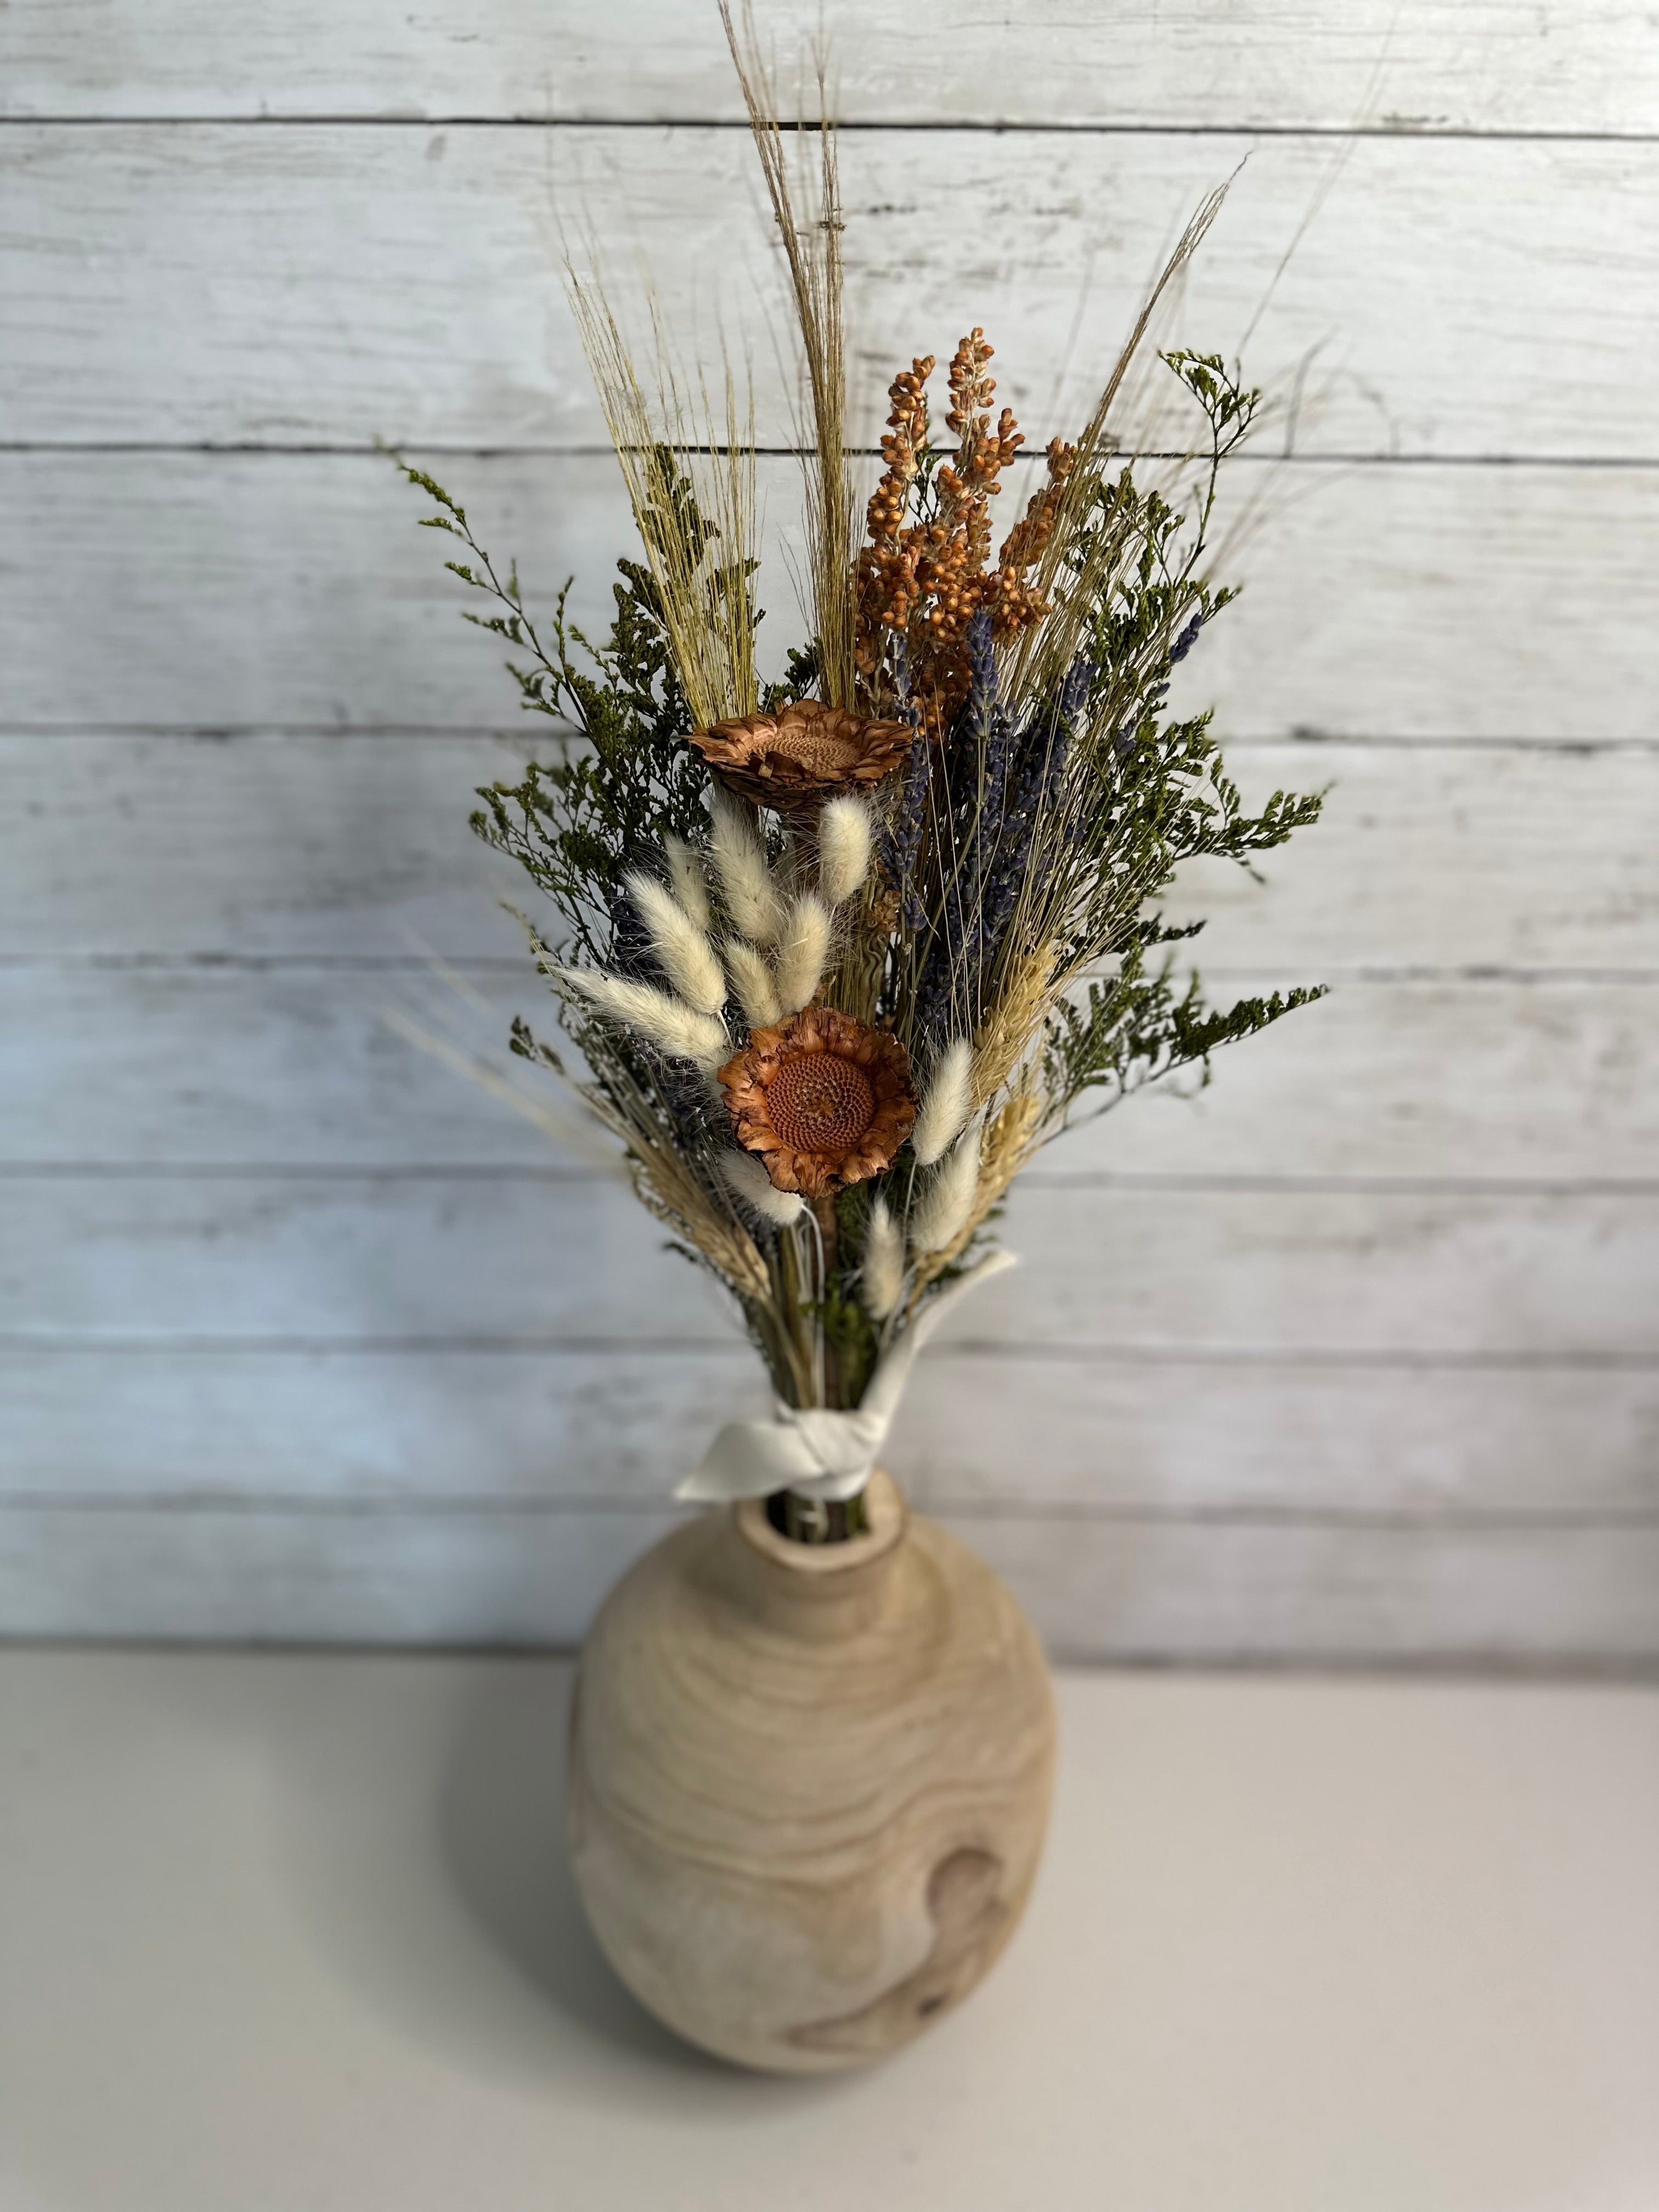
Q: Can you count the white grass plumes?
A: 11